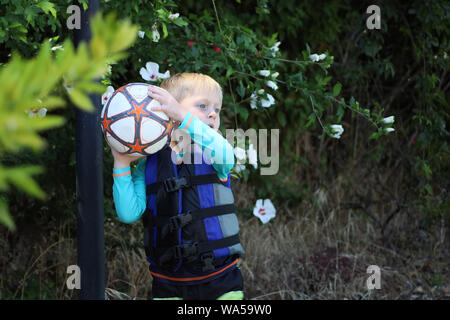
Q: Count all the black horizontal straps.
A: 3